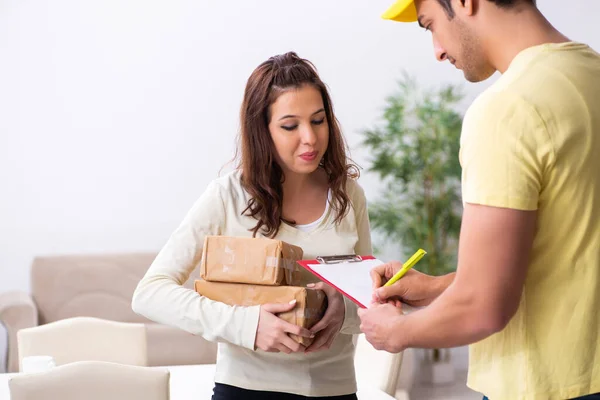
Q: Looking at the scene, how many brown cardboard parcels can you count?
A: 2